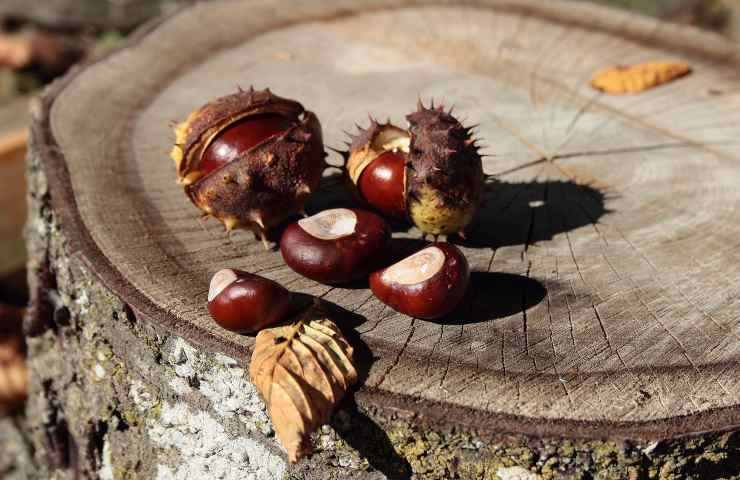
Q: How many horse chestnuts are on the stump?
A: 5